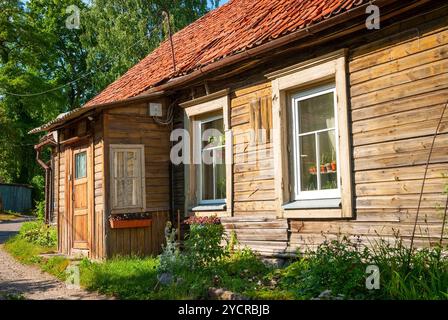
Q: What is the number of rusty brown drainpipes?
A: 1